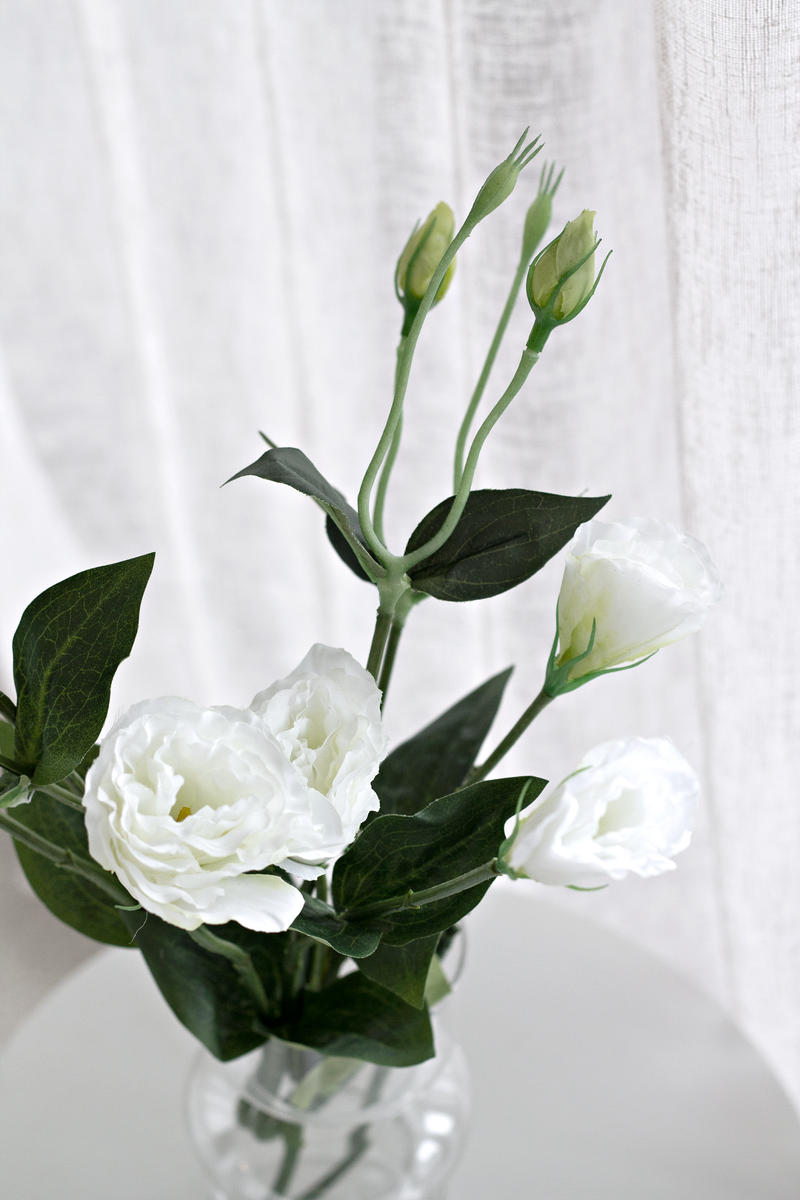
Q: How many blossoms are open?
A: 4